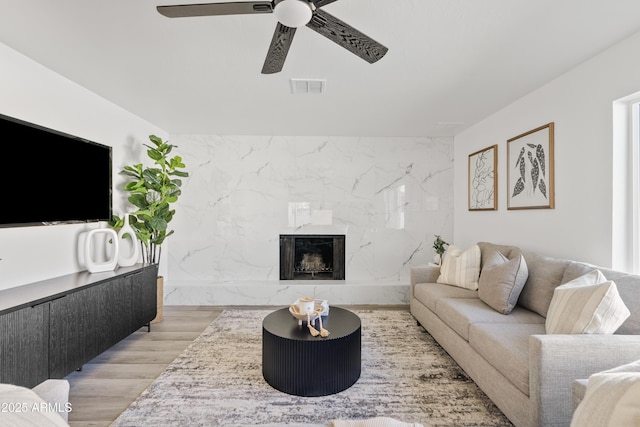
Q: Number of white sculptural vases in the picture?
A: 2